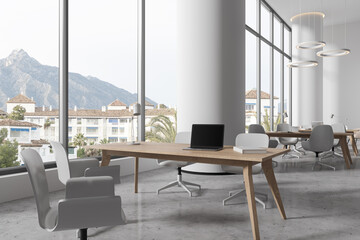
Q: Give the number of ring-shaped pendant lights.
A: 3